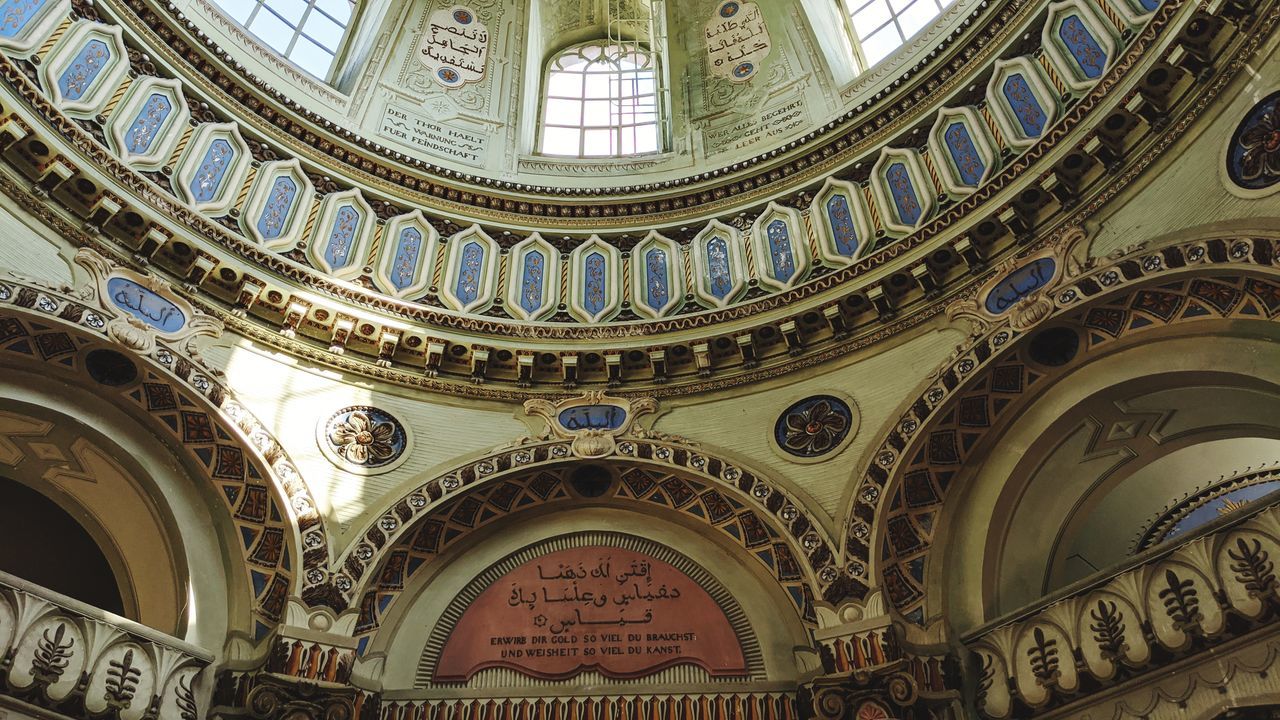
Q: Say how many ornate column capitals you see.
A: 2